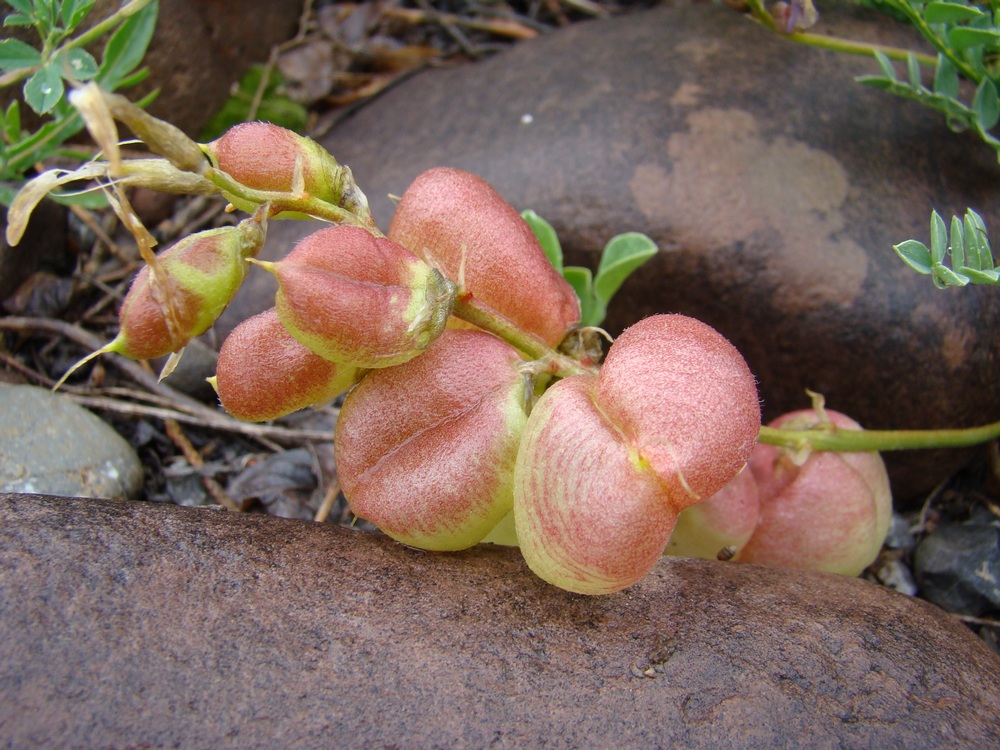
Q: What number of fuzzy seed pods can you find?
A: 9